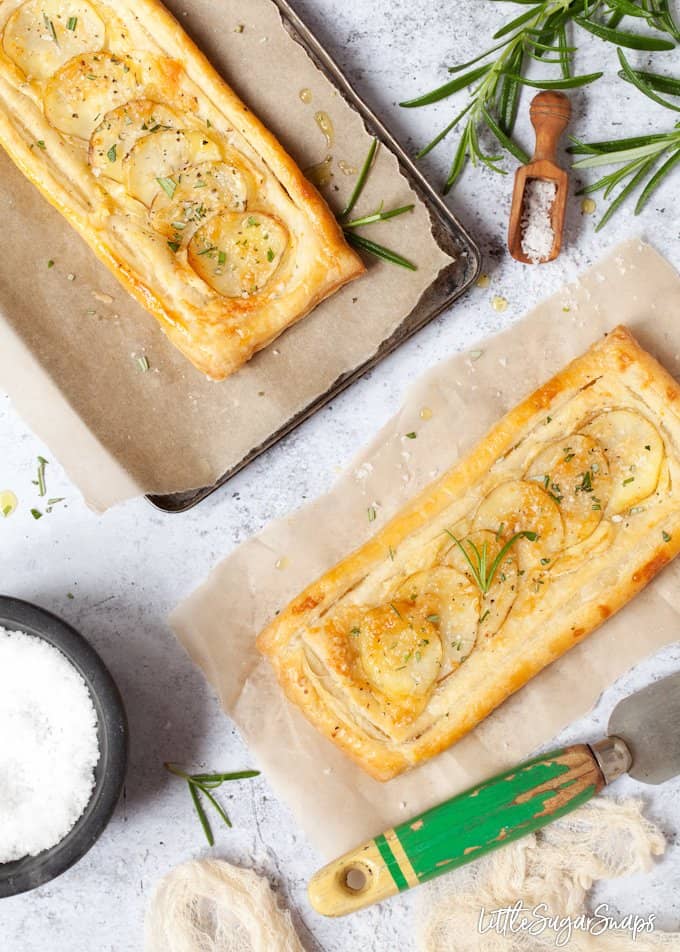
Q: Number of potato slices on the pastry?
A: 12